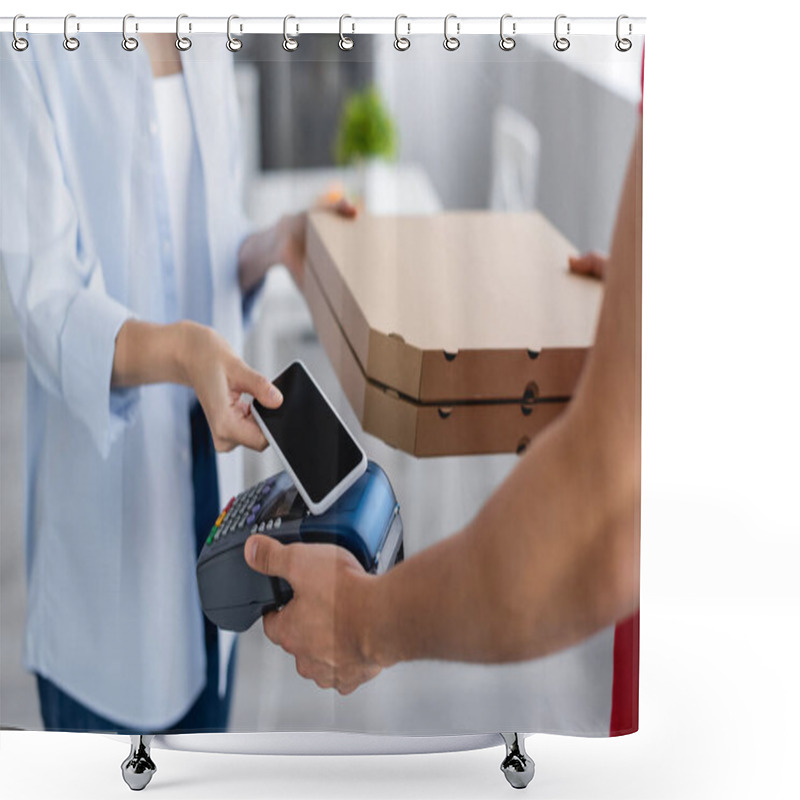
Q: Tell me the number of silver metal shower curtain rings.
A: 12